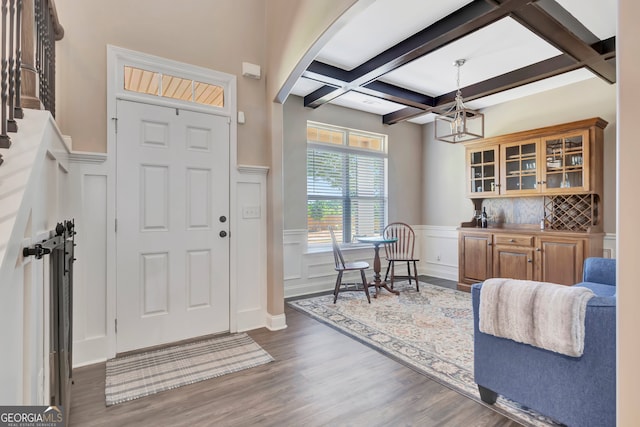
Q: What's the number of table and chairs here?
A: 3